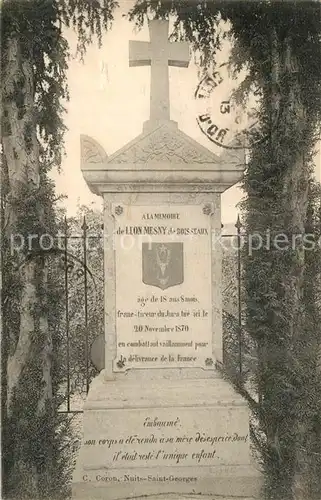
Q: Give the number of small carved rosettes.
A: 4